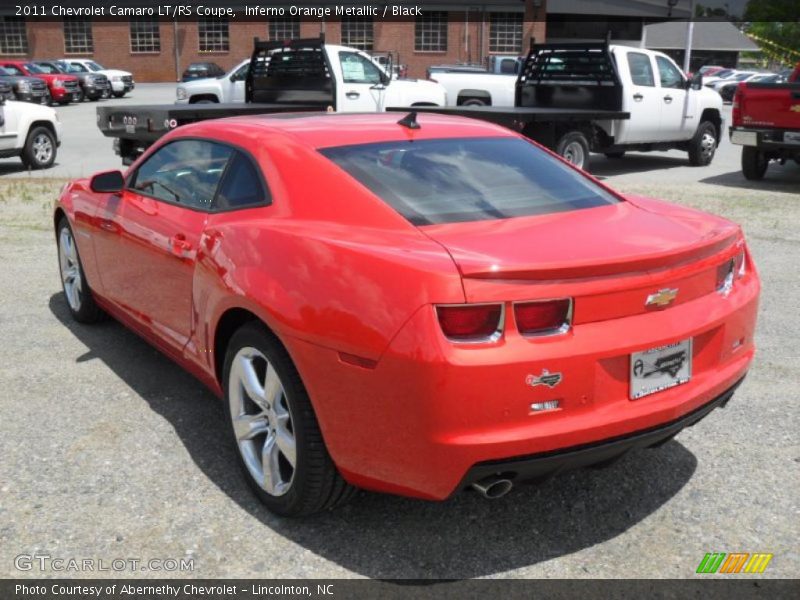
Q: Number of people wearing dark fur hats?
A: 0